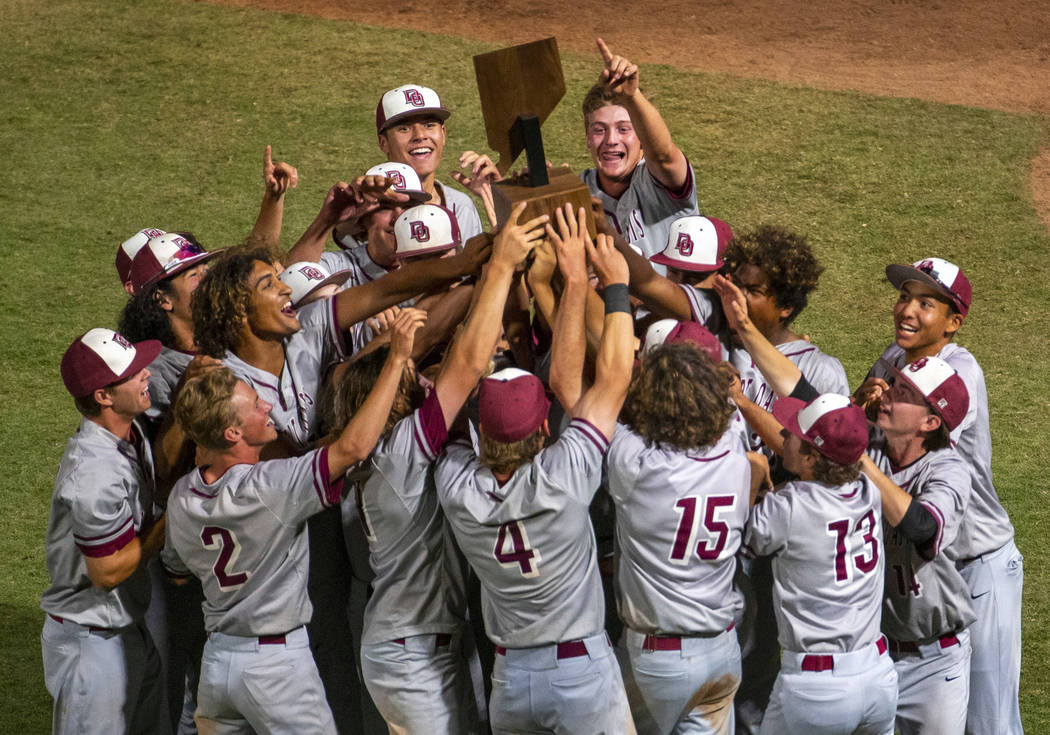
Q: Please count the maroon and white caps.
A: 13